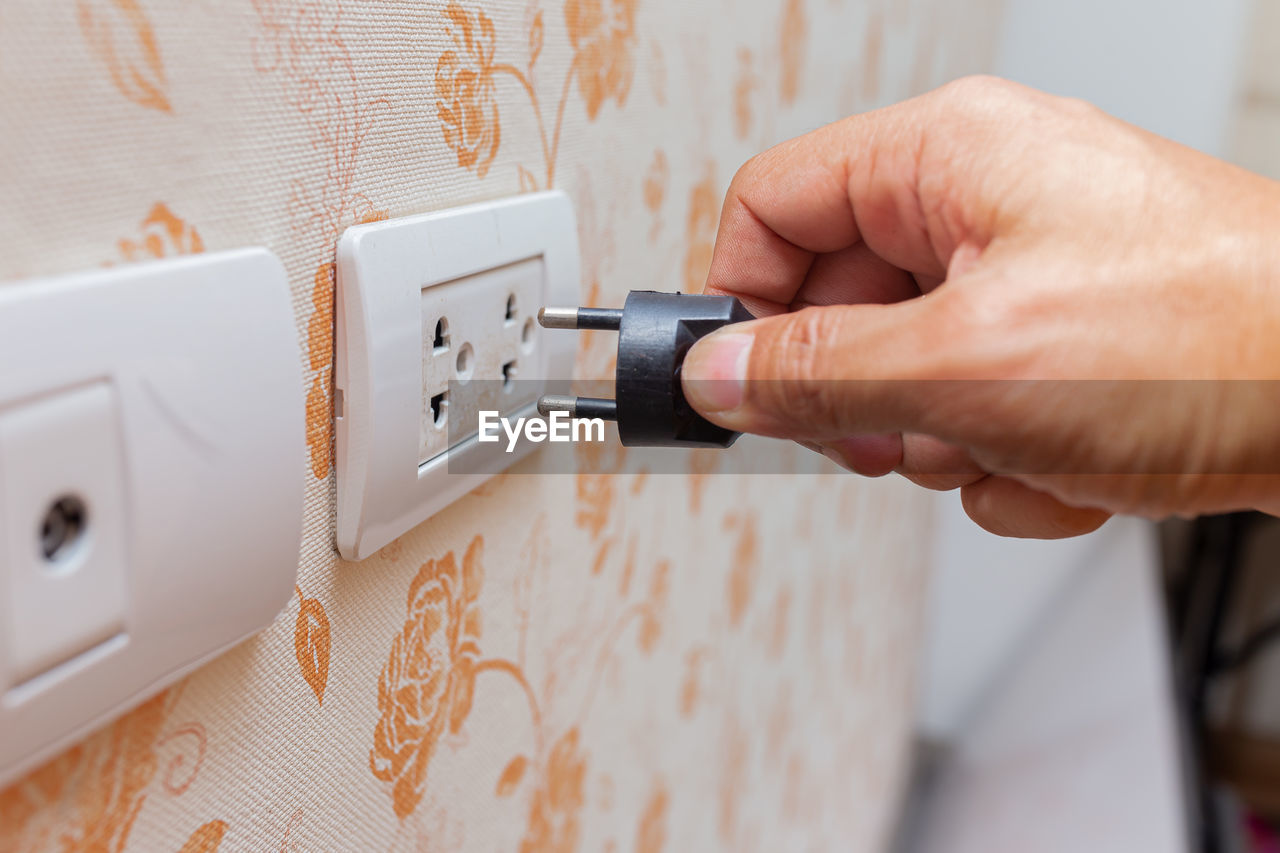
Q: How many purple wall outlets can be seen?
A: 0